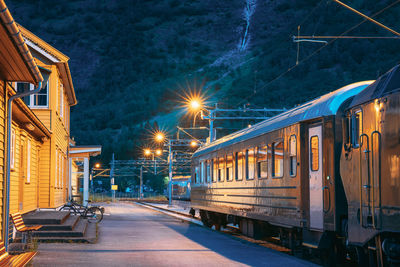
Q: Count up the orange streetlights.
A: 6